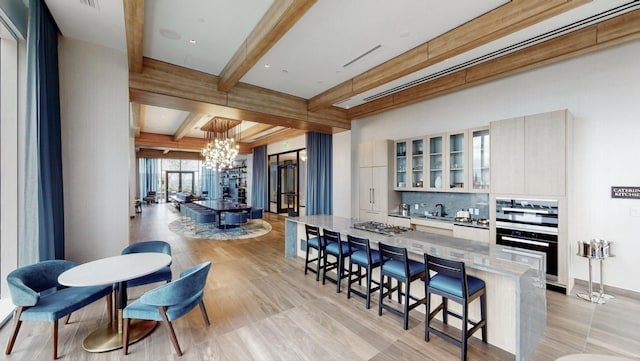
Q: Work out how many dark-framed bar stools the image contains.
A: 5